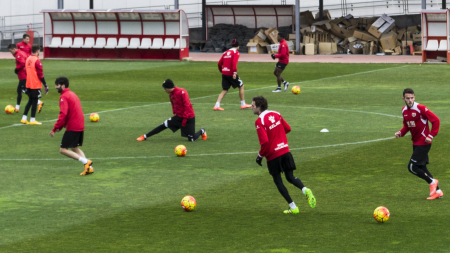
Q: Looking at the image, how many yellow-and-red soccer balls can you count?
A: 6